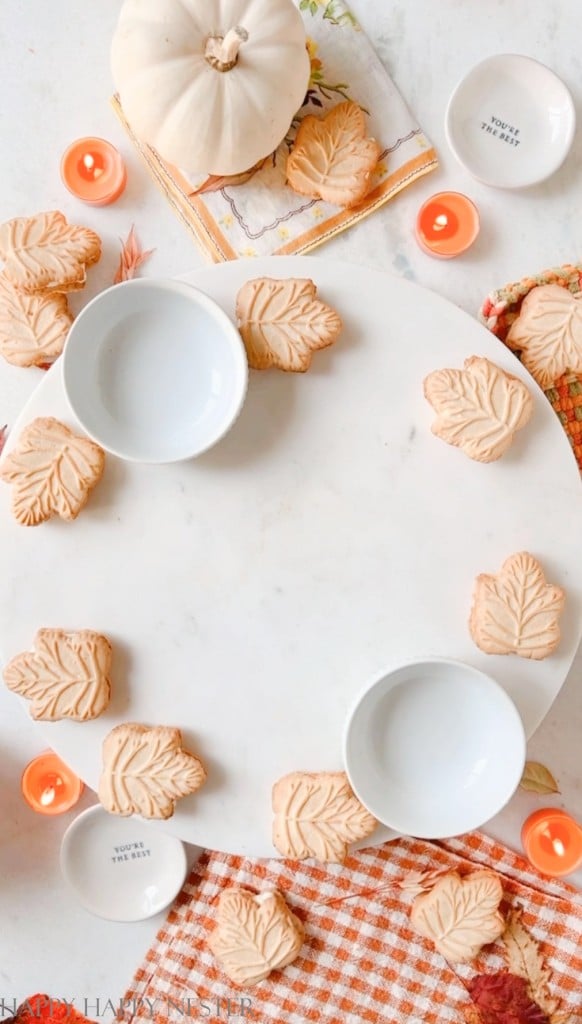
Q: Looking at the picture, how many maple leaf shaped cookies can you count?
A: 13